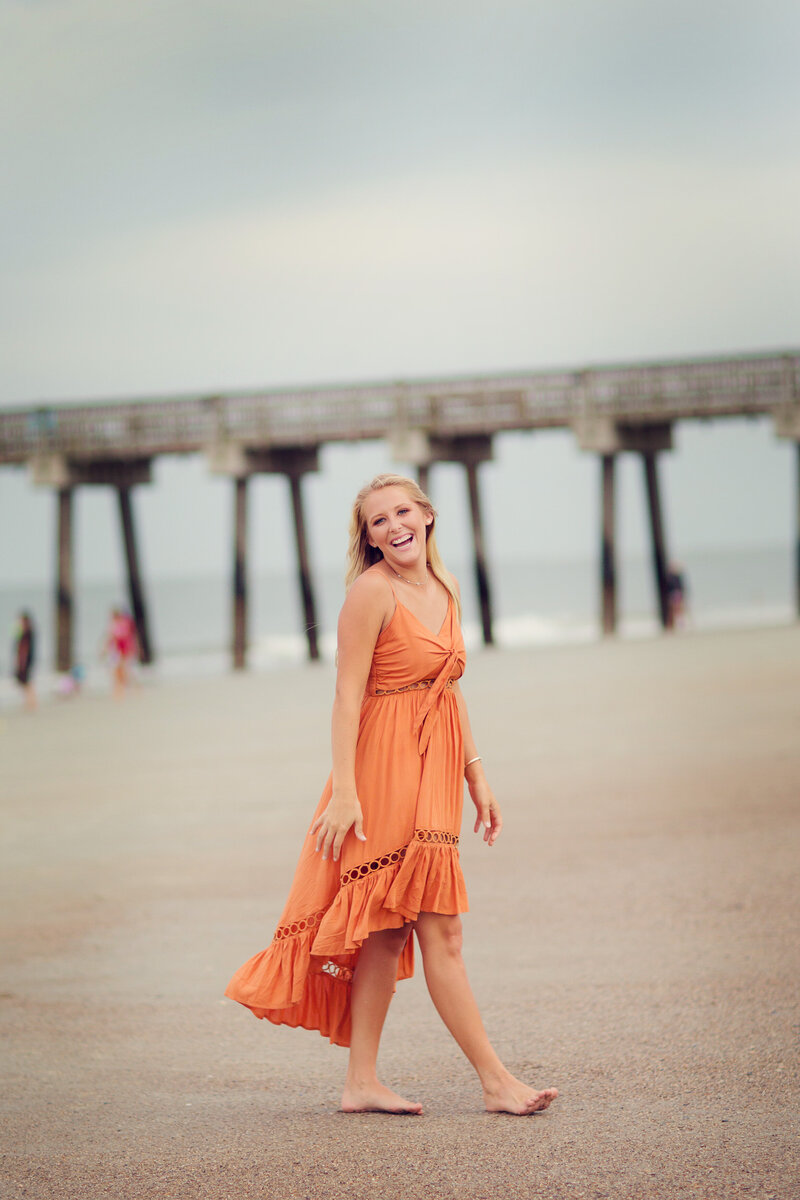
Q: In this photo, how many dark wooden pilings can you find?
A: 9